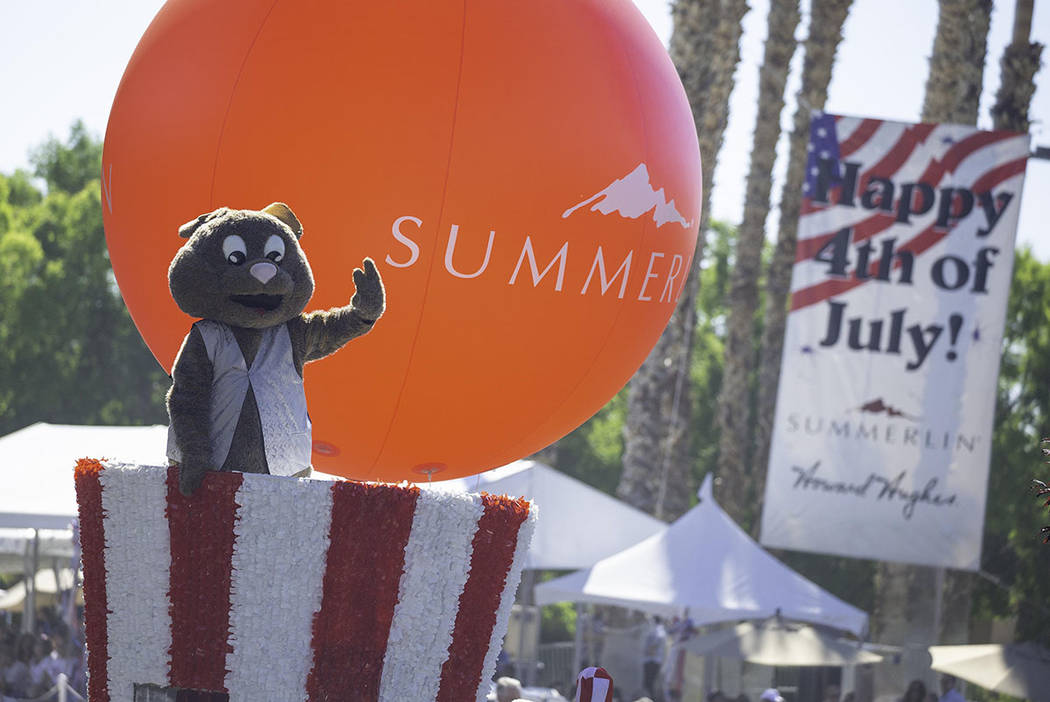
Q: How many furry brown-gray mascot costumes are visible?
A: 1